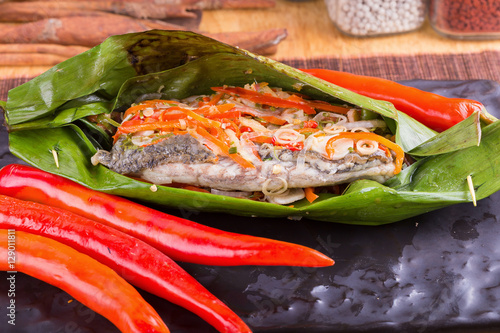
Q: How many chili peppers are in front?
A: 3